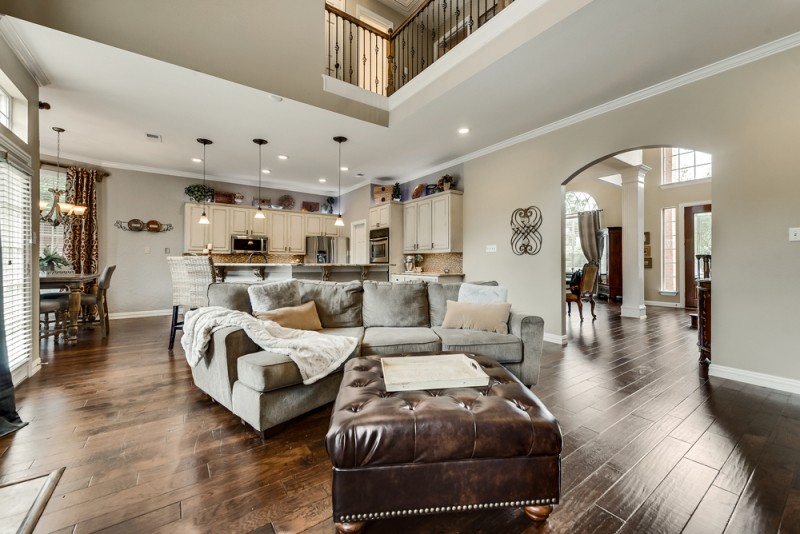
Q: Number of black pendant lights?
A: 3